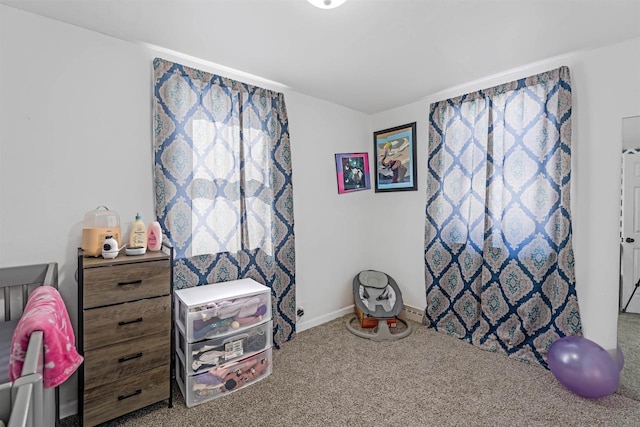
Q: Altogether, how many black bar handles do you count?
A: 4